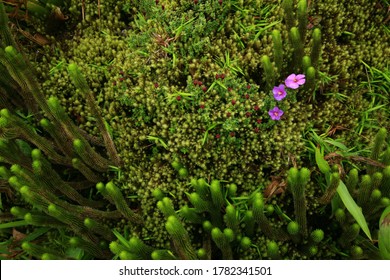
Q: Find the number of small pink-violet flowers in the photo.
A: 3